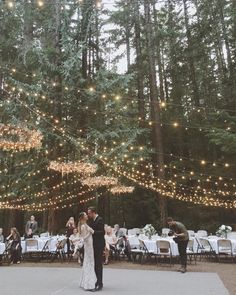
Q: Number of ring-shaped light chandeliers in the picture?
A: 4